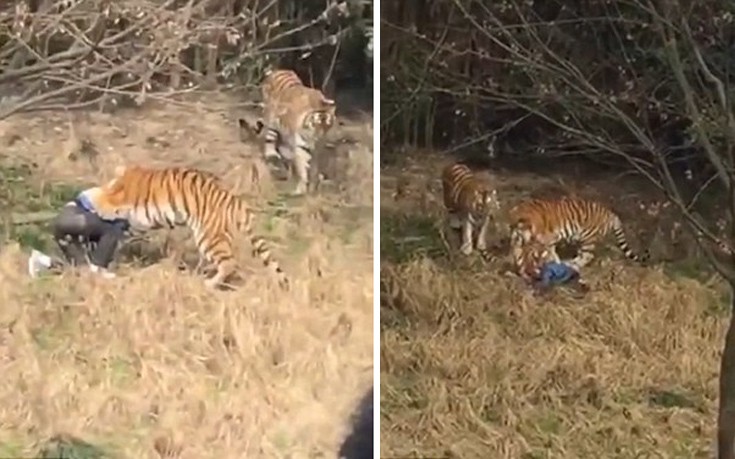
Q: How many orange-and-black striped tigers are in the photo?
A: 4